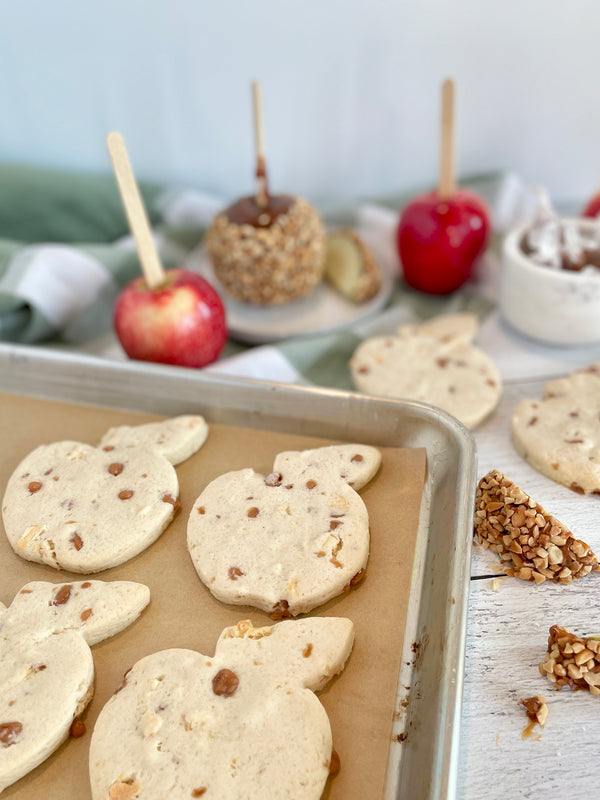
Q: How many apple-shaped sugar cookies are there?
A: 6